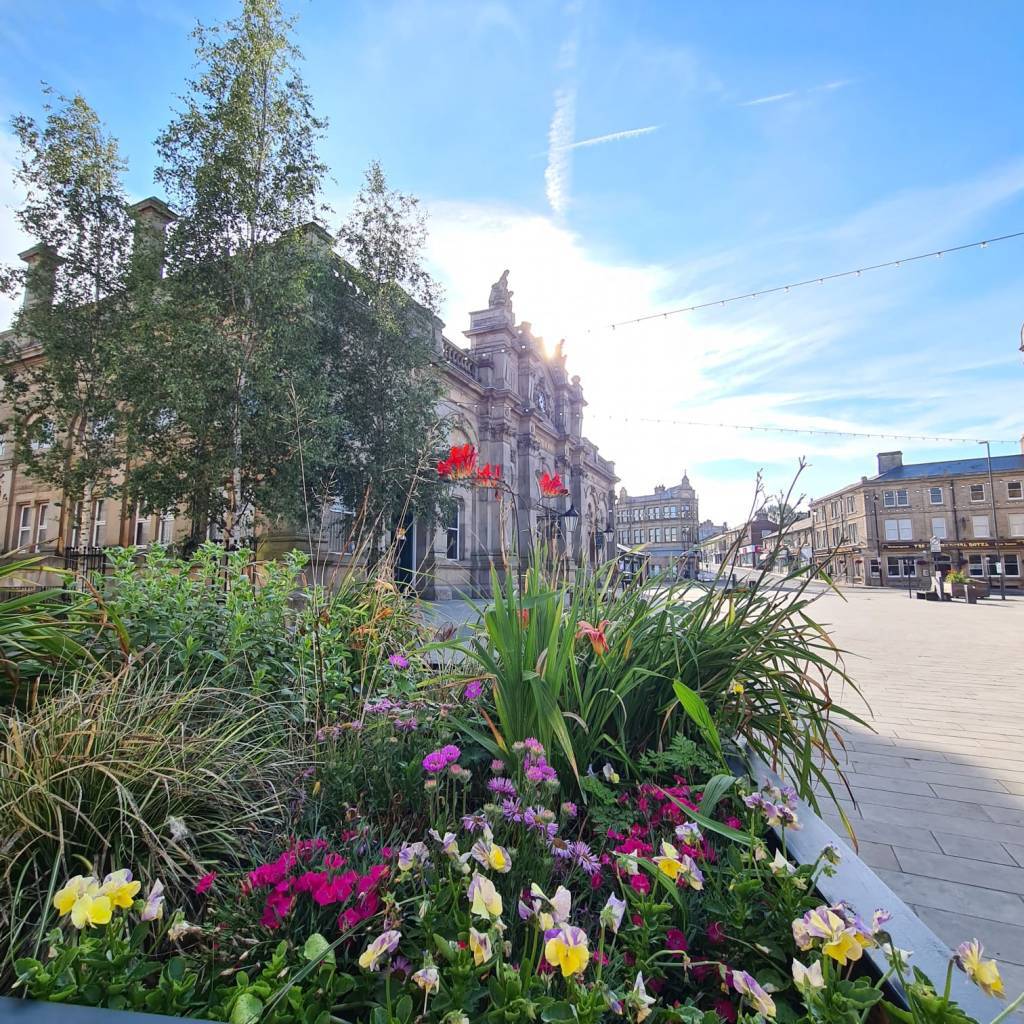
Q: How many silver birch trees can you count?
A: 3